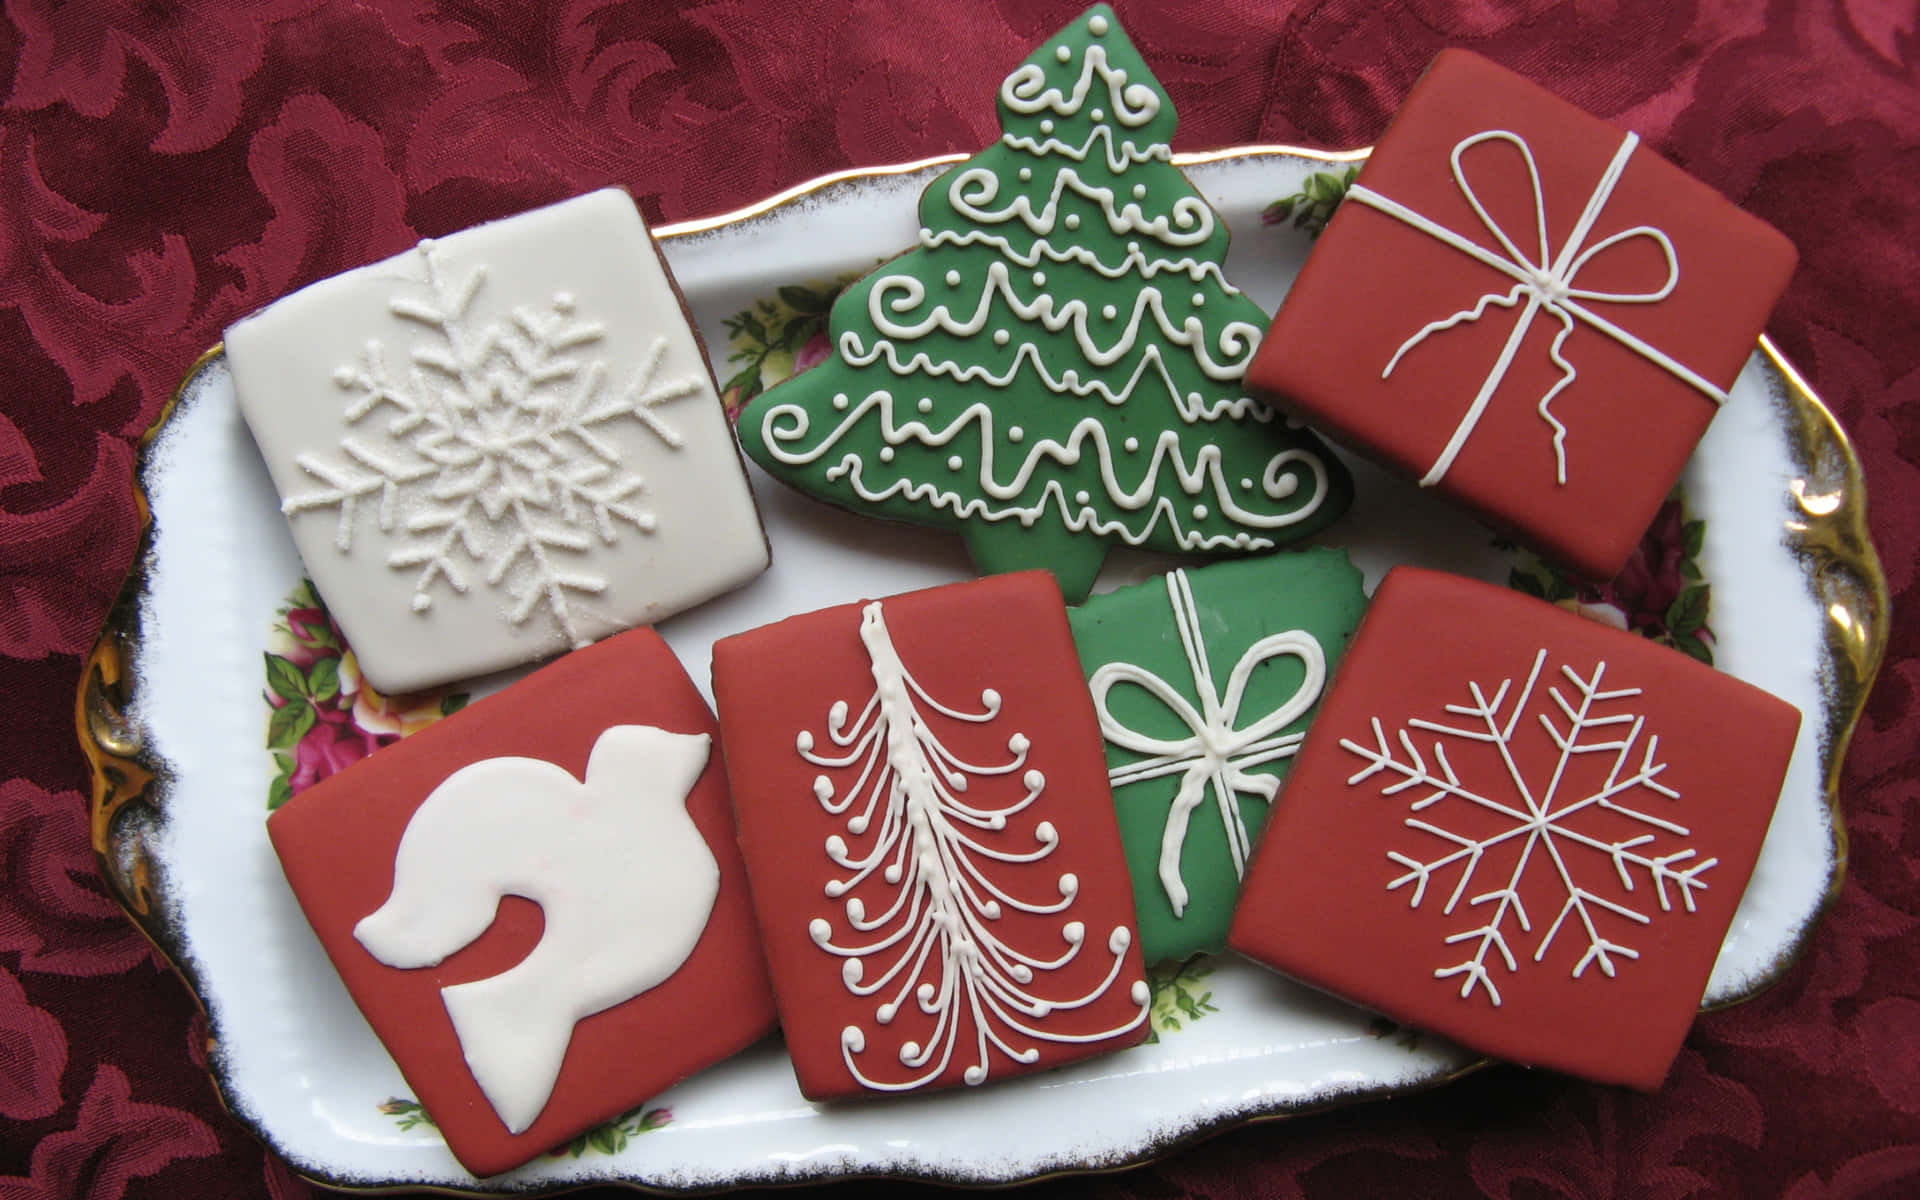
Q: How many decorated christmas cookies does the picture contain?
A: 7